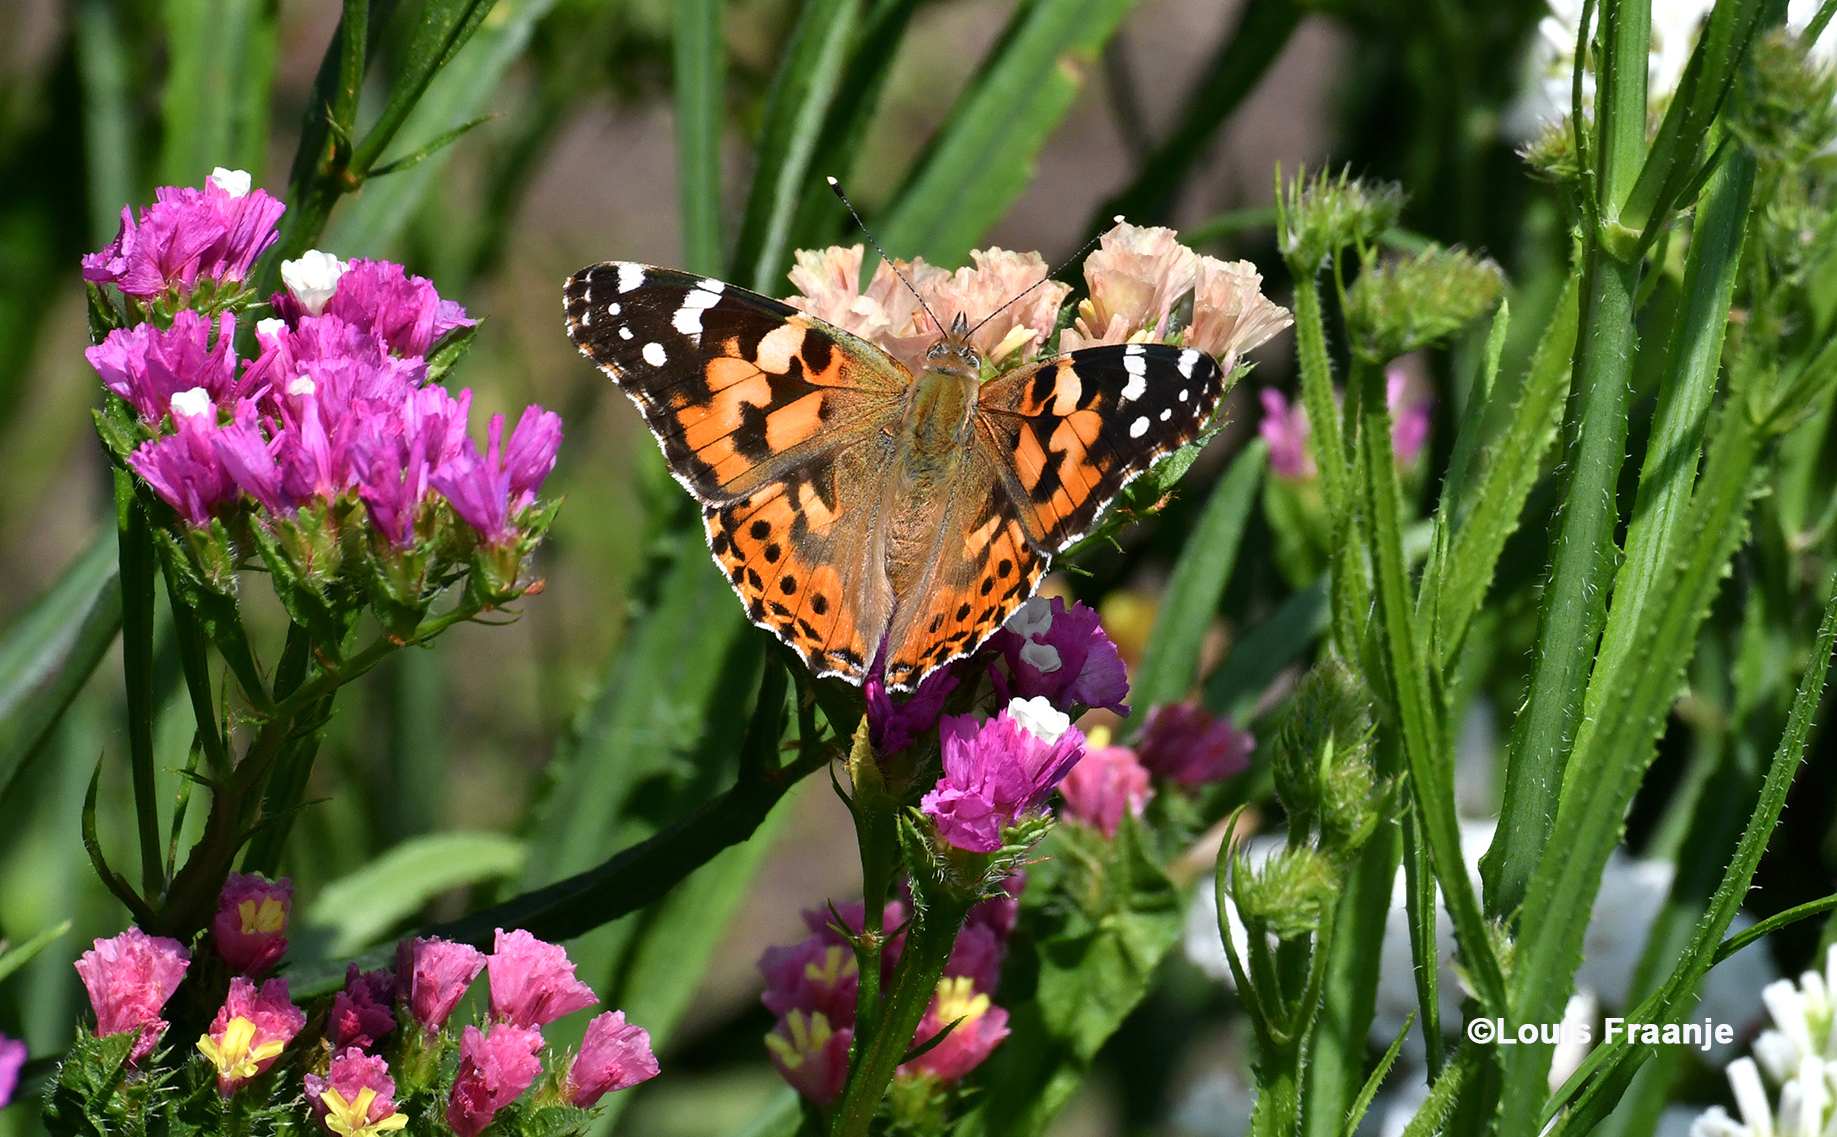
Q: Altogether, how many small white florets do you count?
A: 8